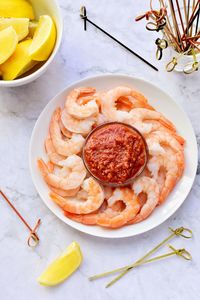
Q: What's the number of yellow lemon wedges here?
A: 6